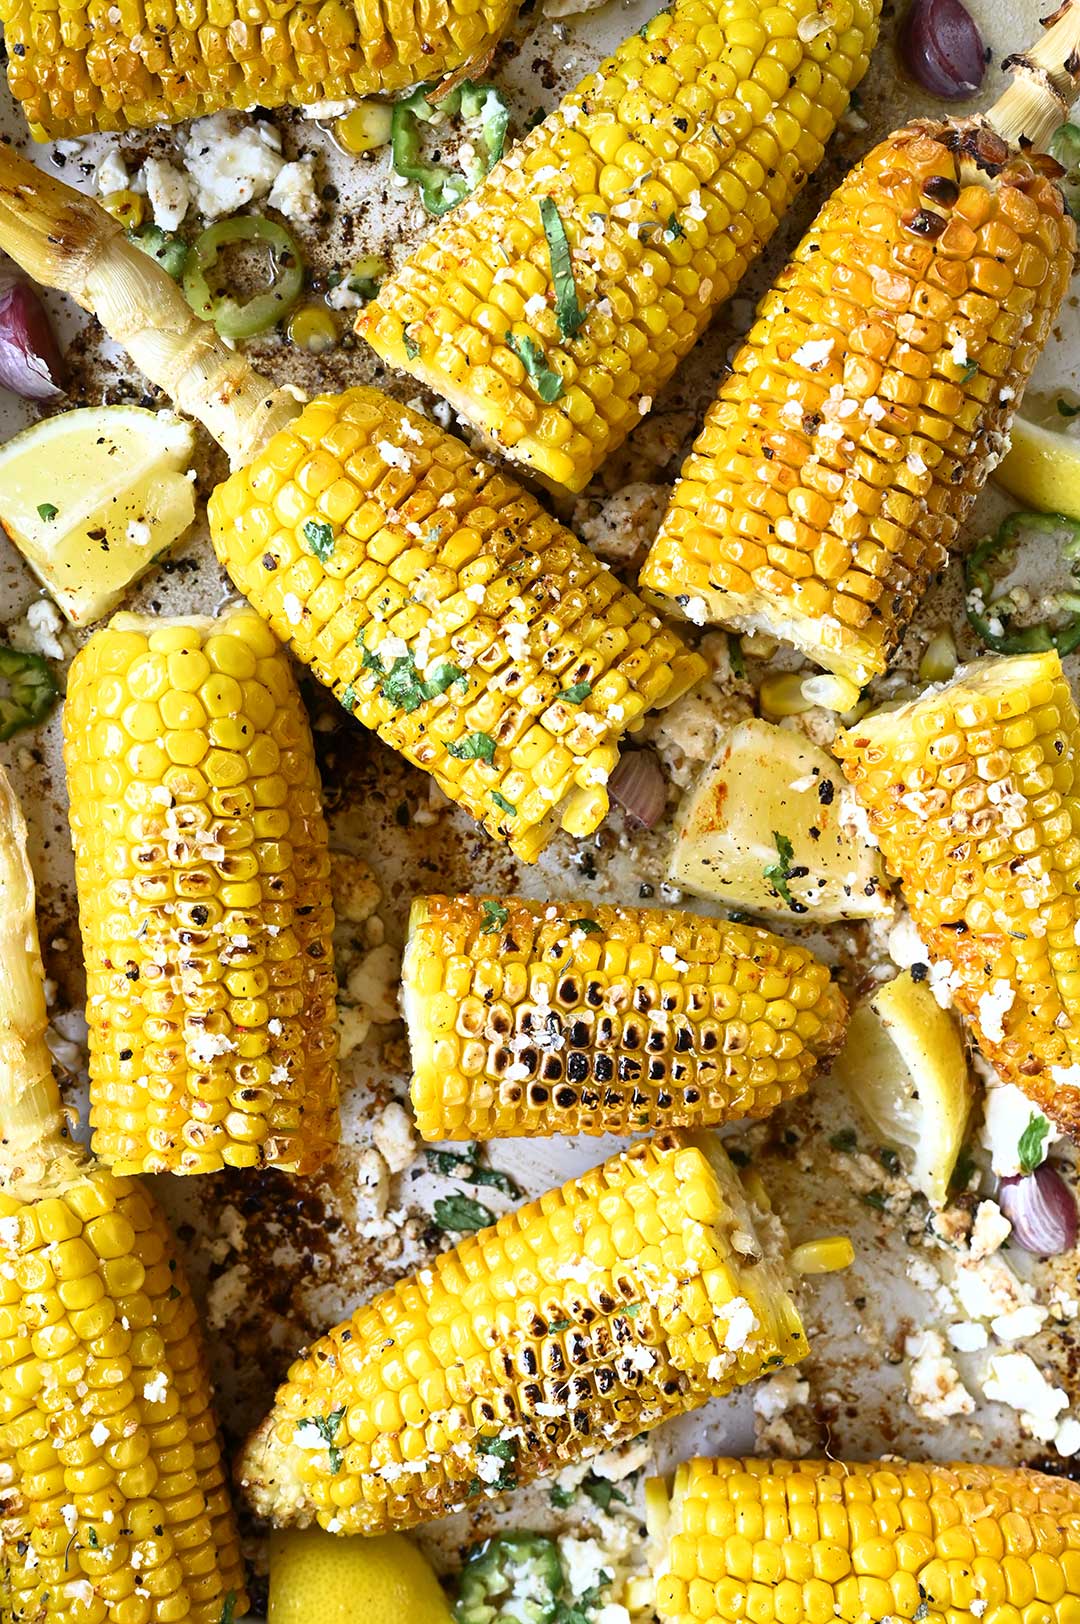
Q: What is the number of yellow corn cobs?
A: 10